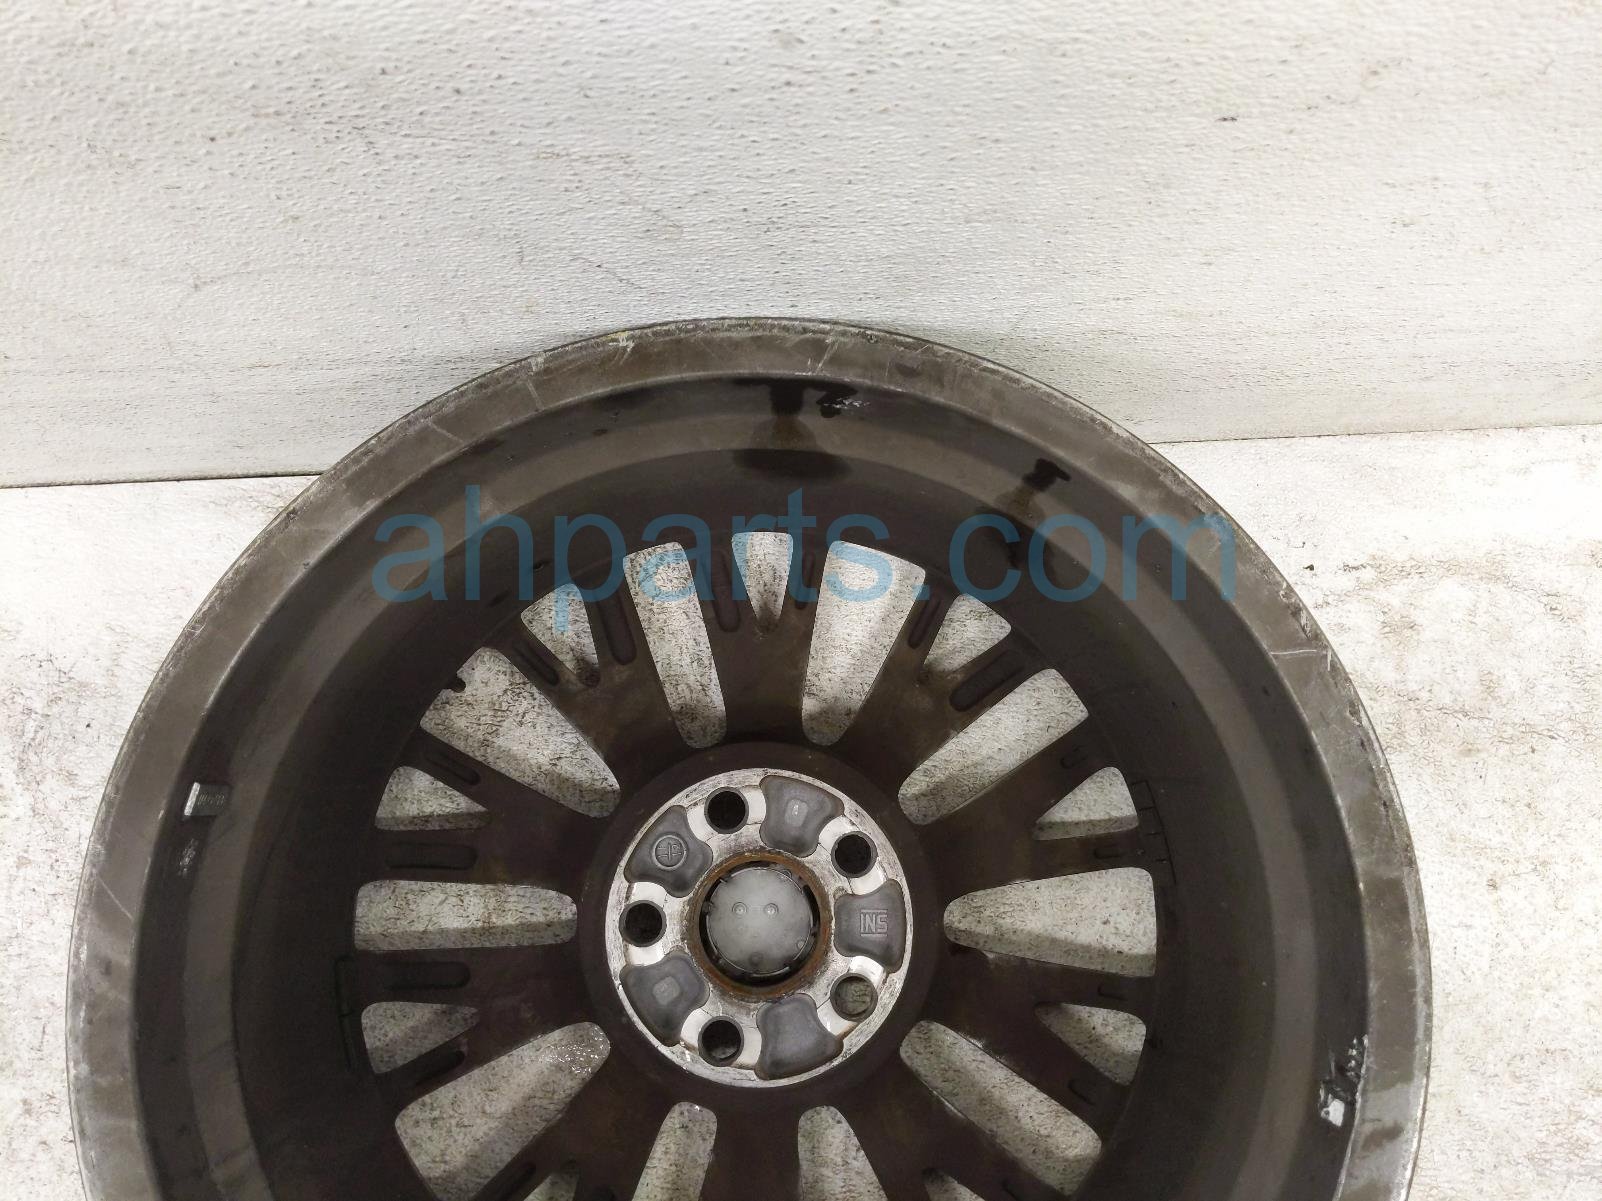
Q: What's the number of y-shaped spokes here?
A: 10